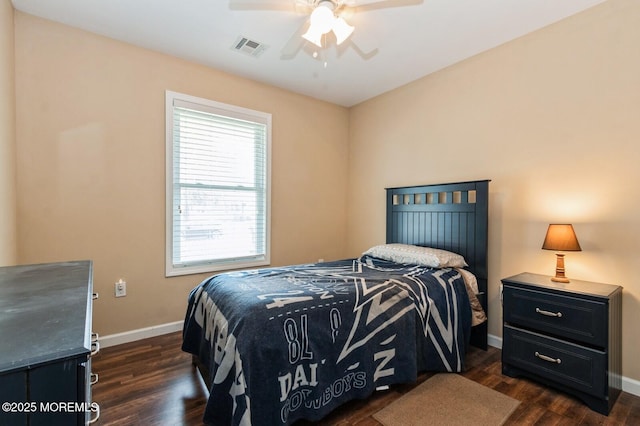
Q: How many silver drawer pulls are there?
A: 7